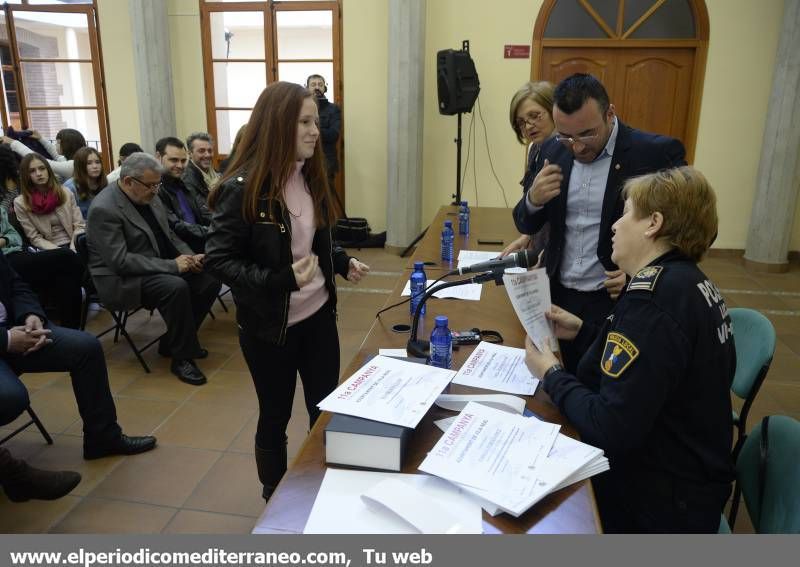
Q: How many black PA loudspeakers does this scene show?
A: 1